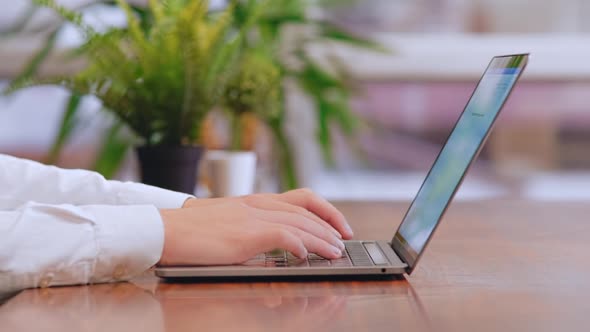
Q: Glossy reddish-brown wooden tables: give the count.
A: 1